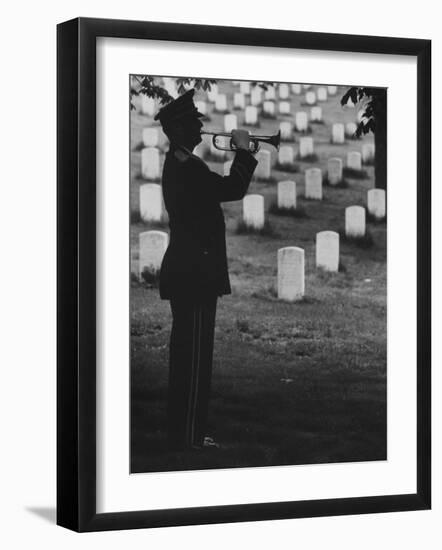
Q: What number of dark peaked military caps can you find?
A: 1